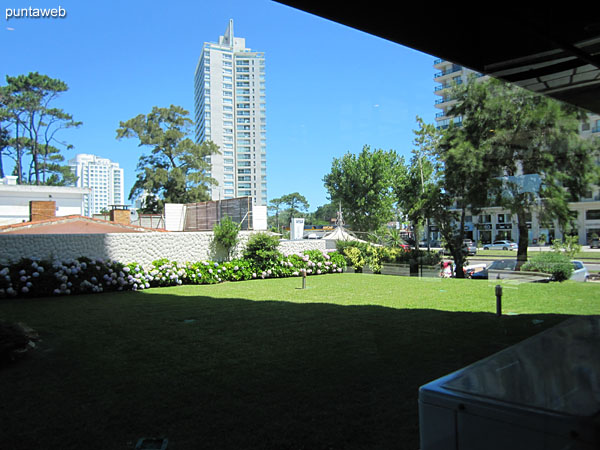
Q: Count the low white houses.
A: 1